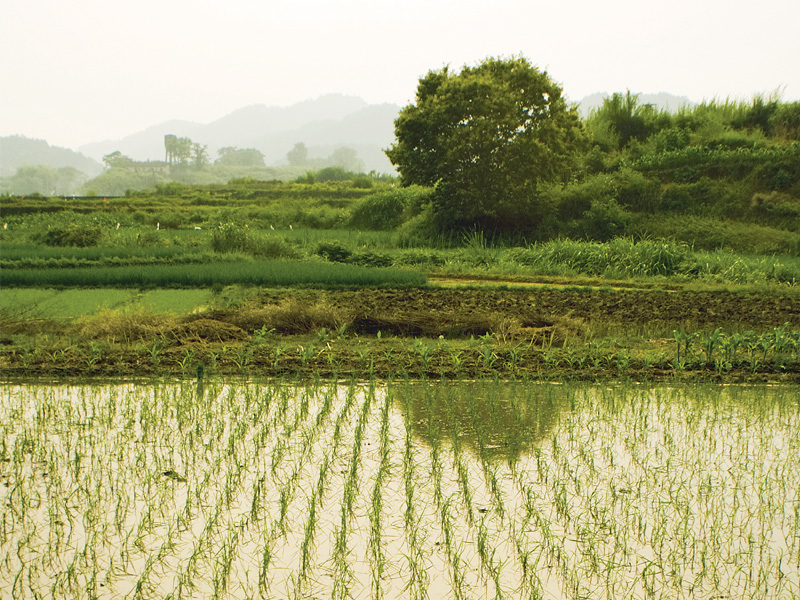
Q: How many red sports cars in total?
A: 0